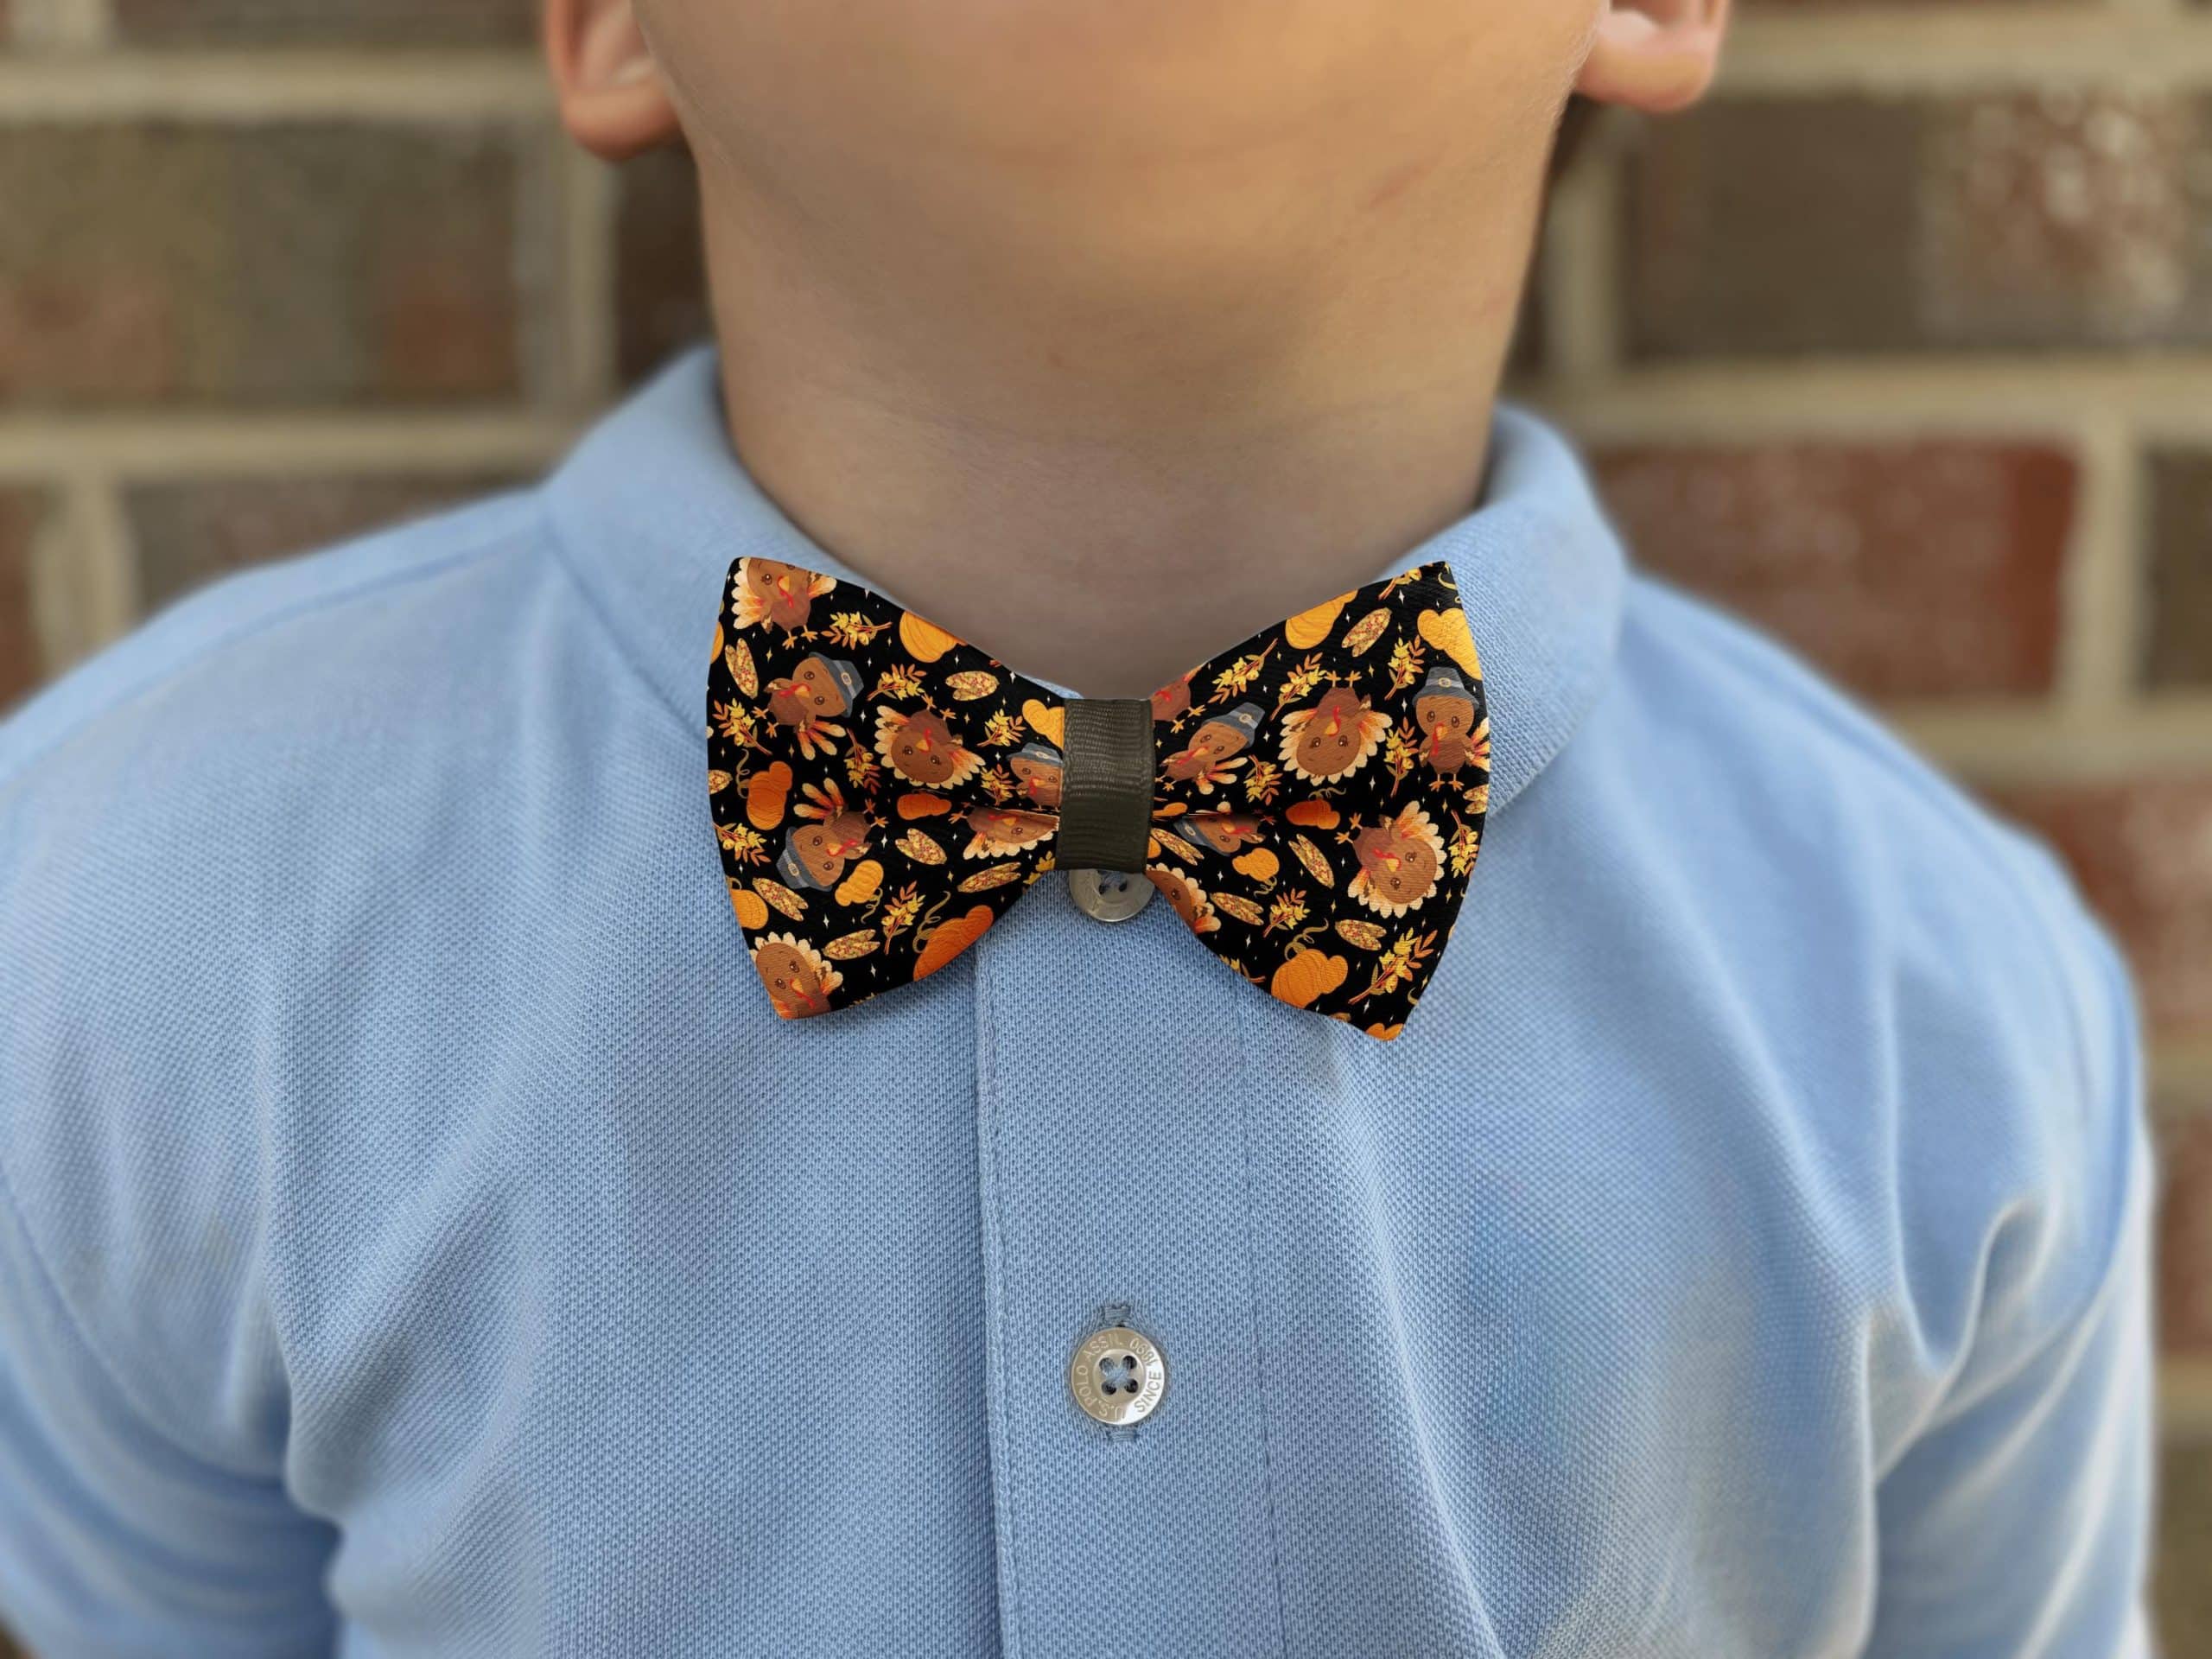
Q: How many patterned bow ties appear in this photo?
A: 1